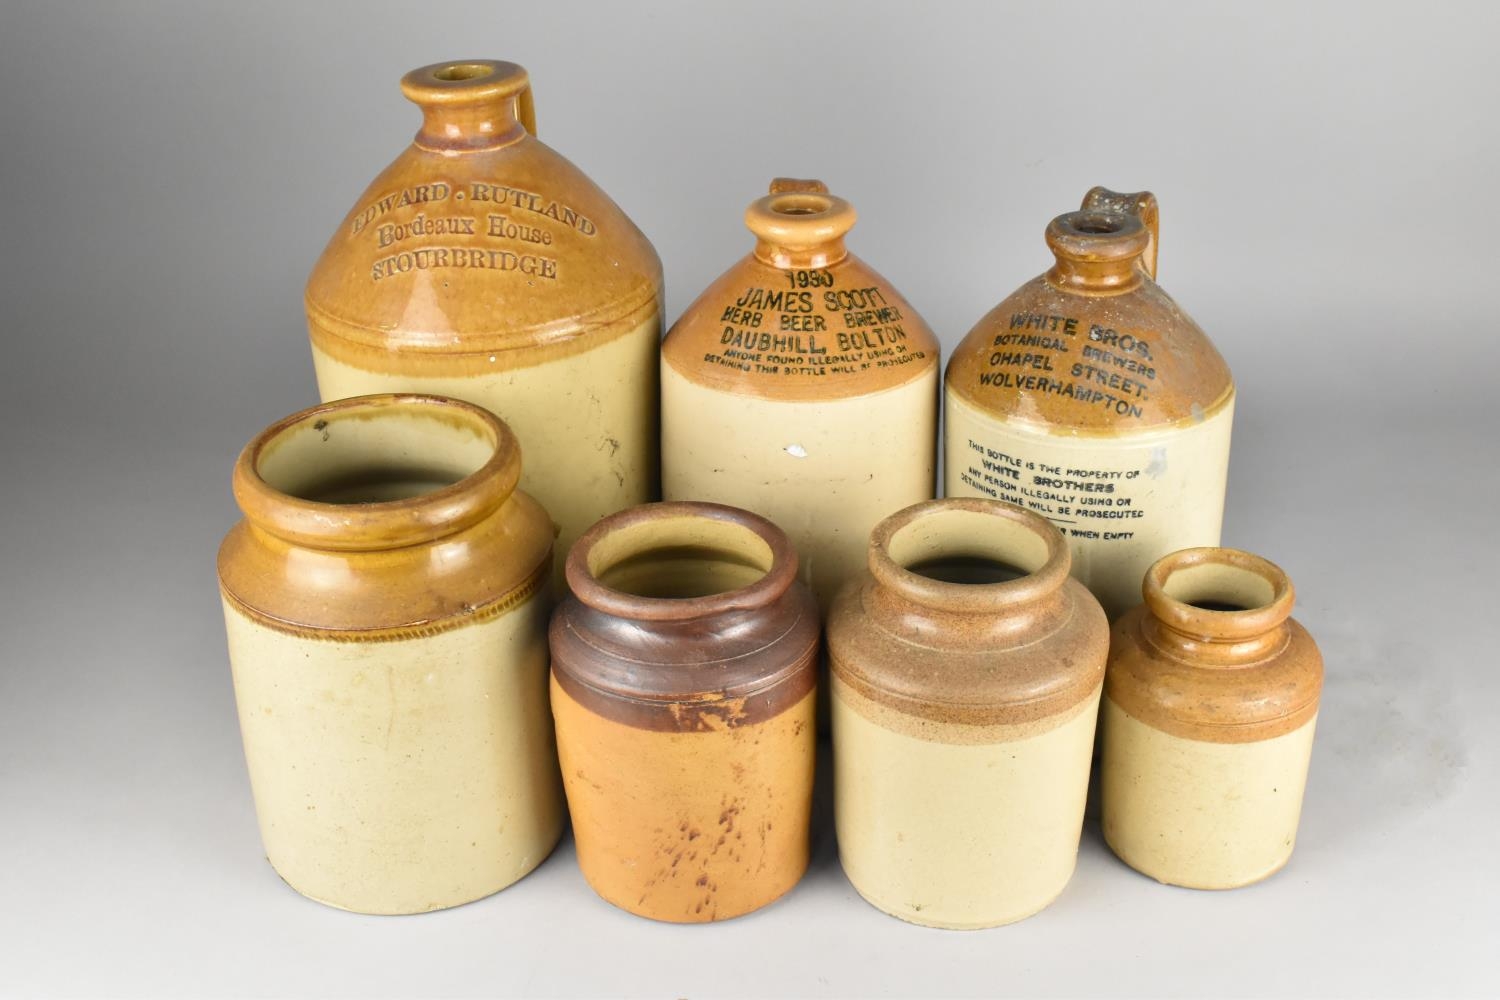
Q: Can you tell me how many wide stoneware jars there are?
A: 4